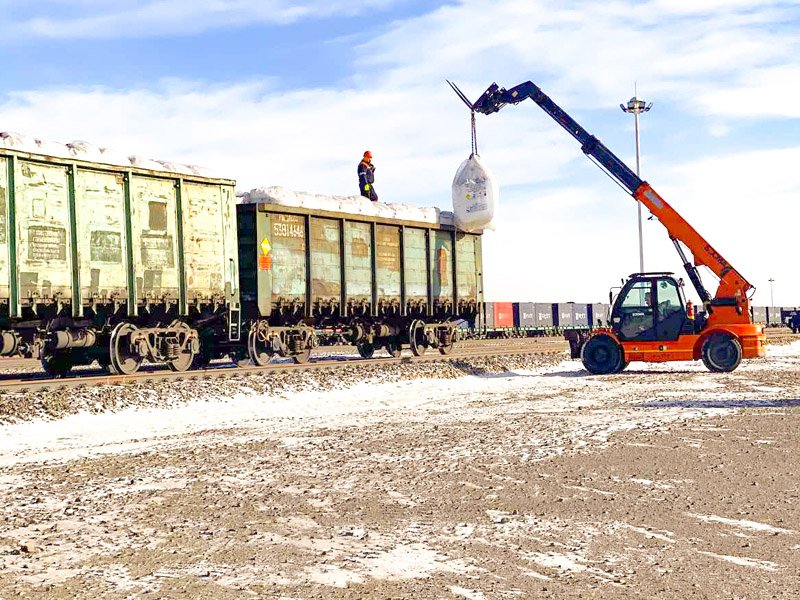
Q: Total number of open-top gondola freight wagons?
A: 2